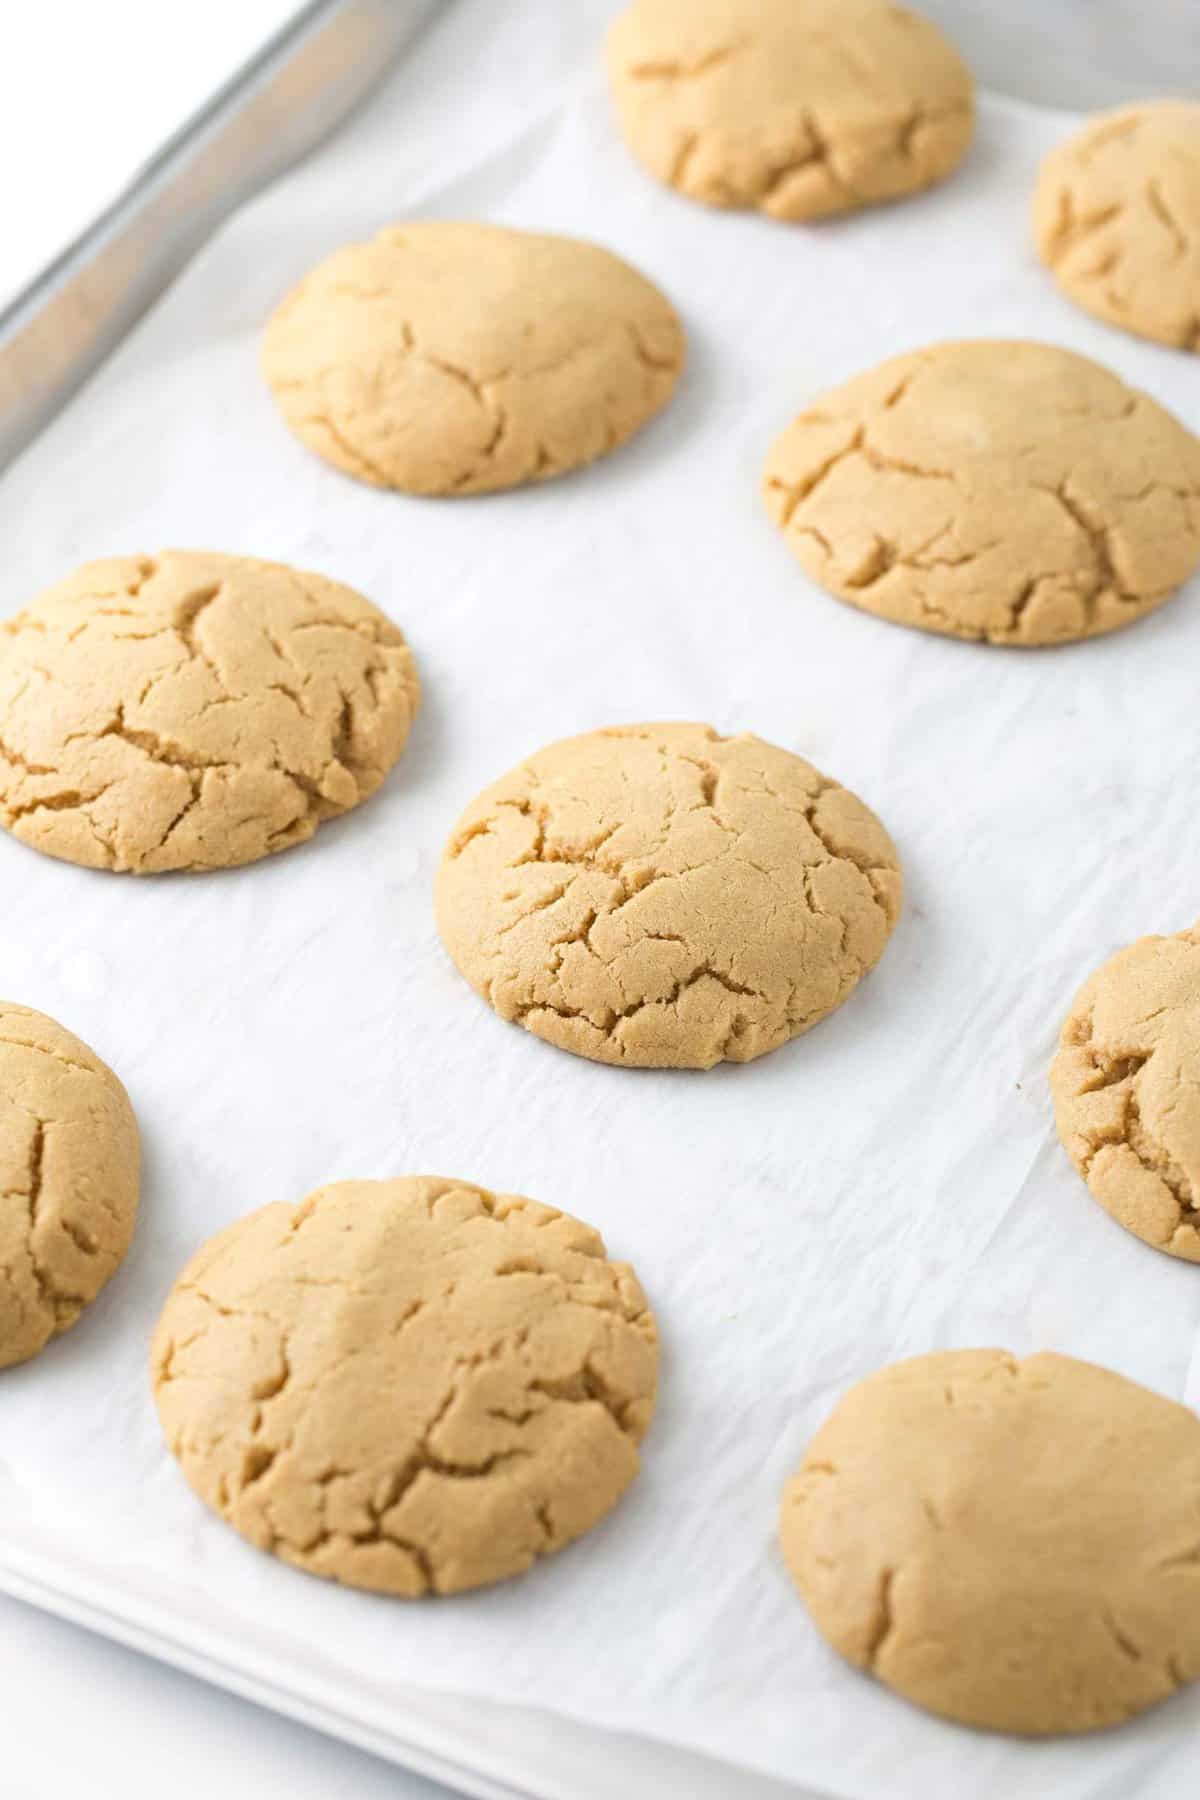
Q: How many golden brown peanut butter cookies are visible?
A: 10